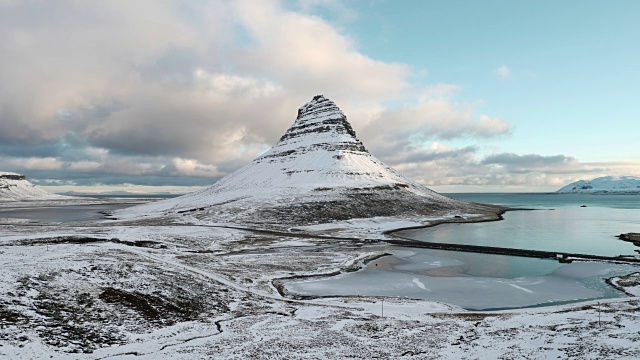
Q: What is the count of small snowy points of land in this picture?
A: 2